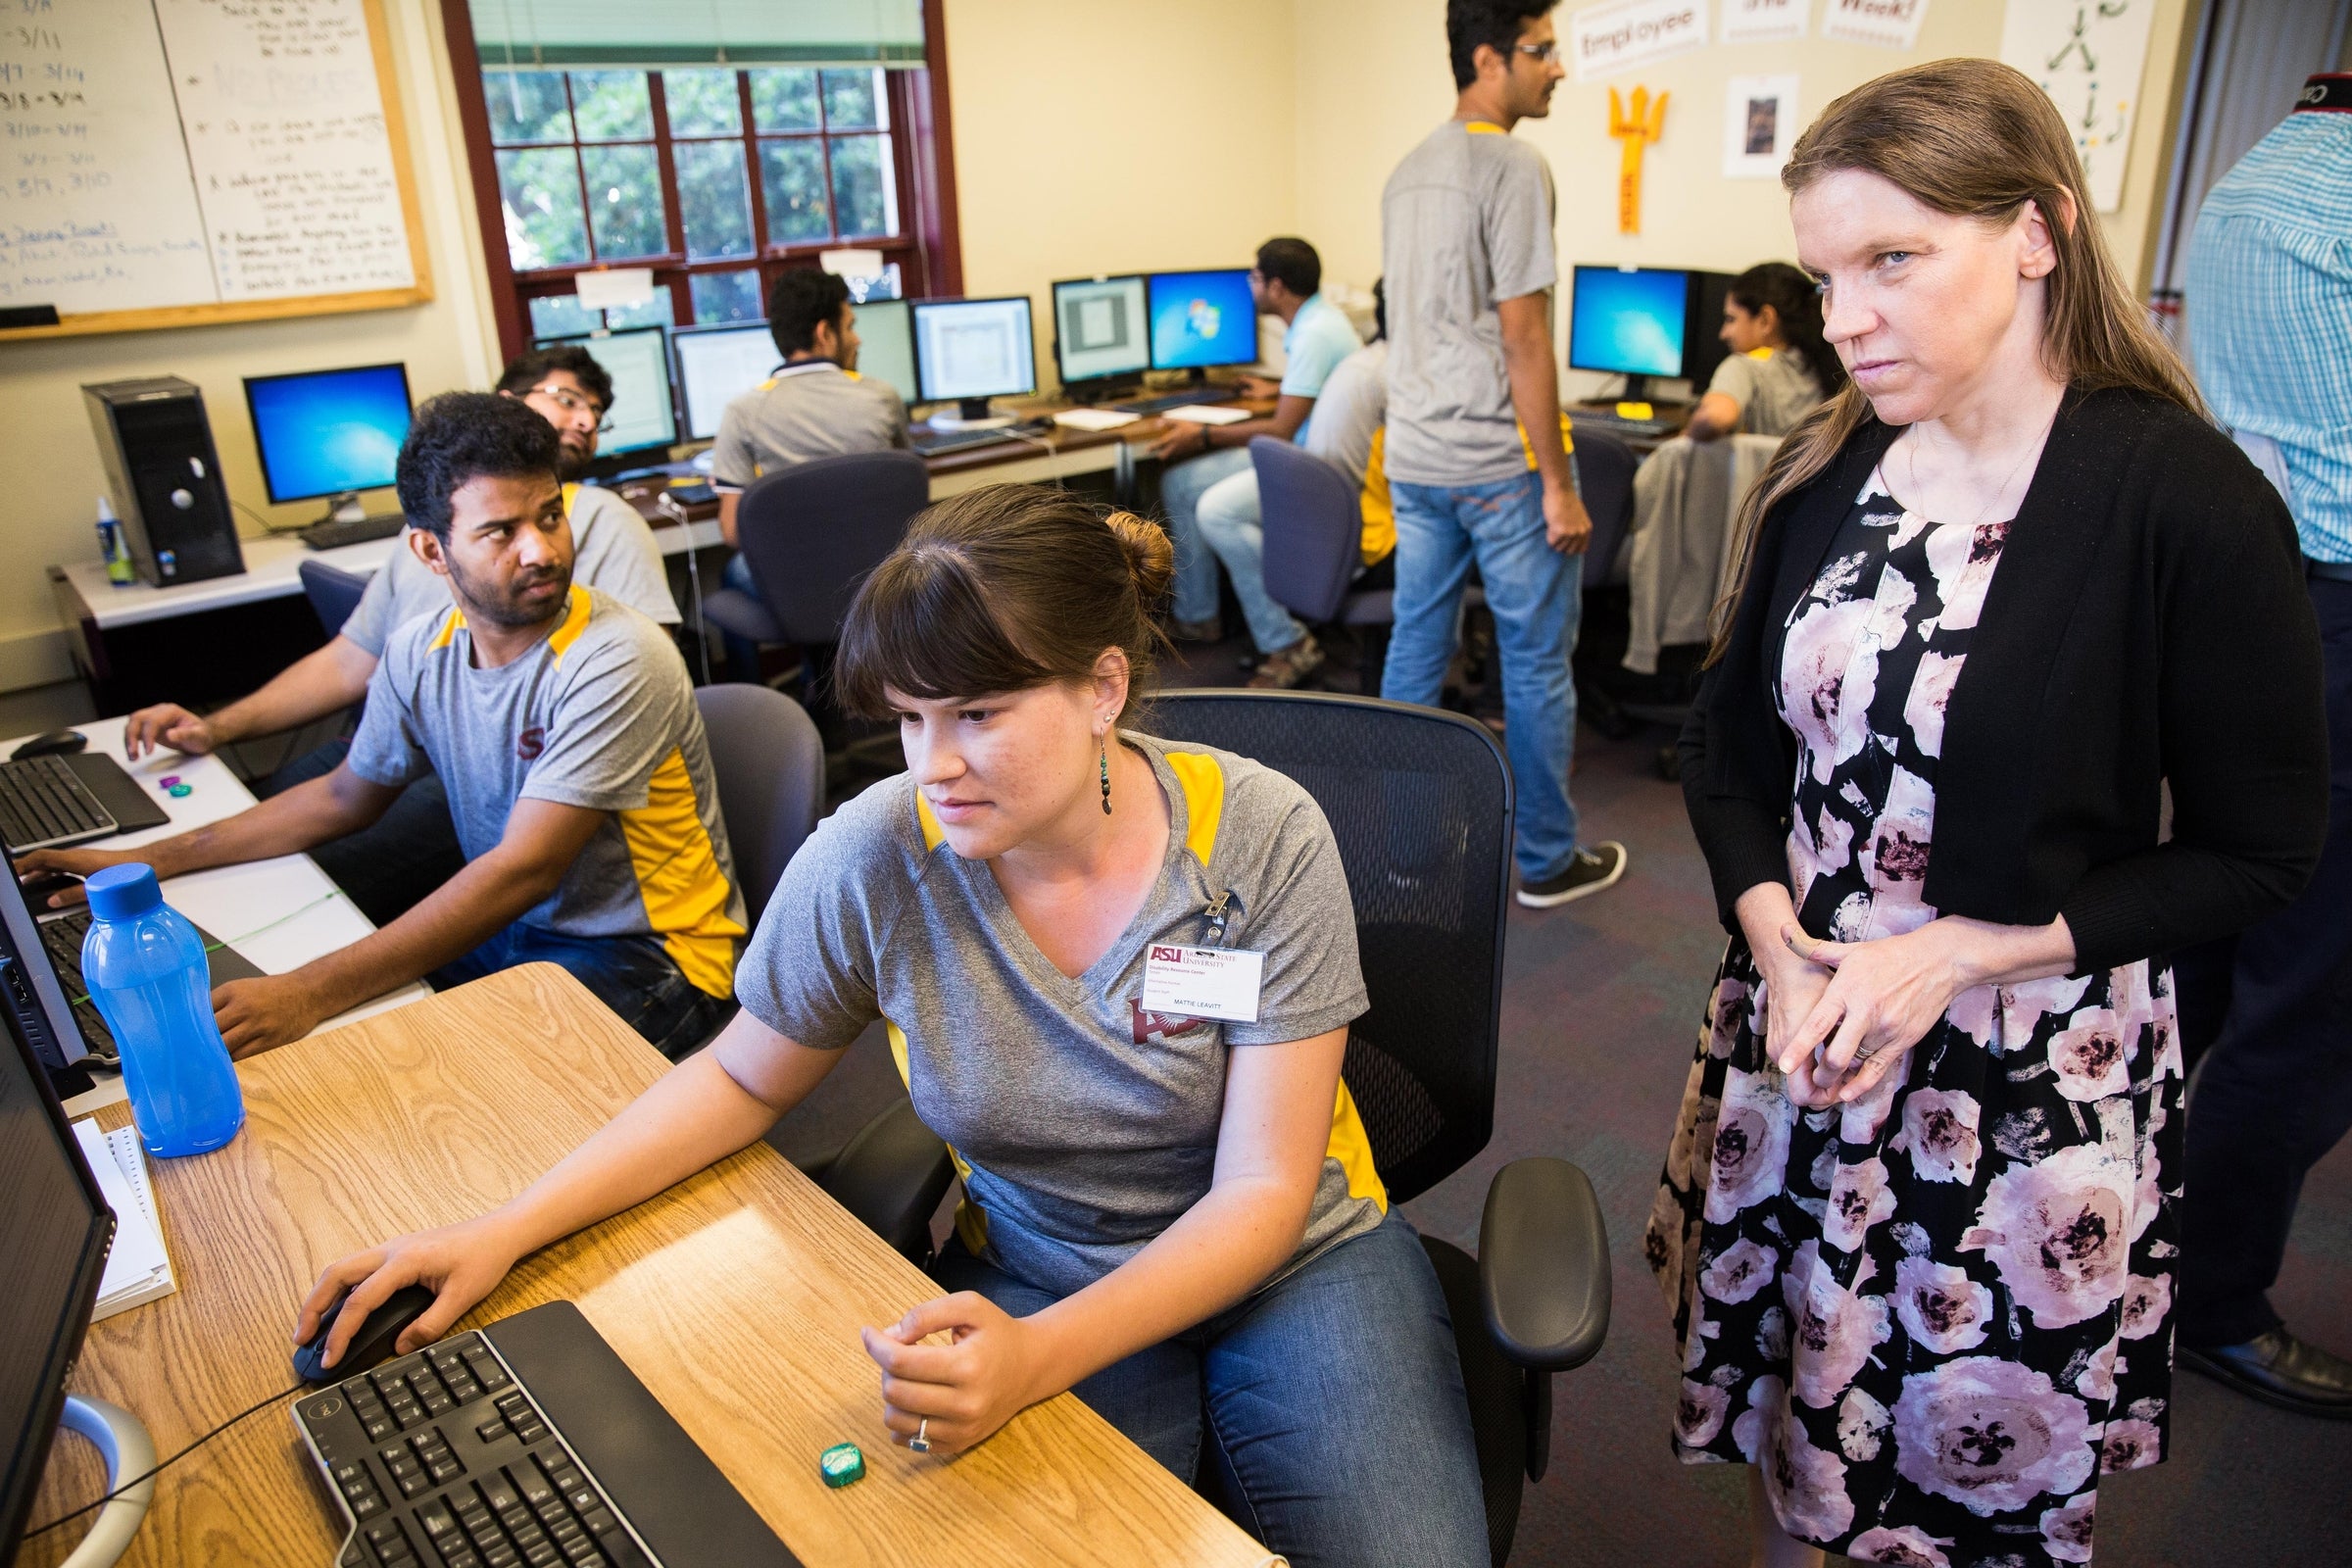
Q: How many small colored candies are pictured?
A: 3